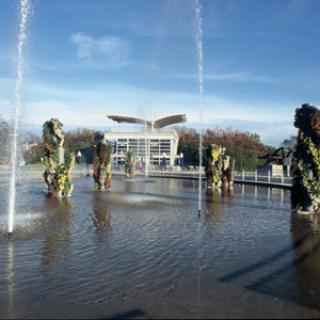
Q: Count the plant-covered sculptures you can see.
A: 5